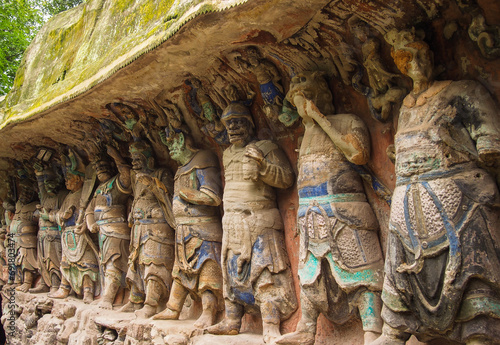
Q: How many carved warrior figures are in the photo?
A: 9